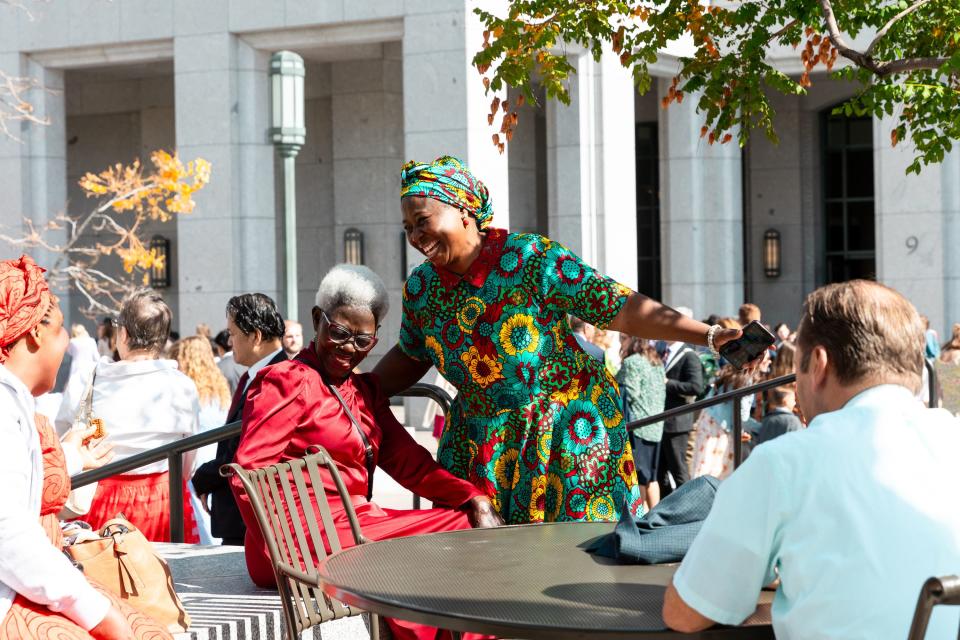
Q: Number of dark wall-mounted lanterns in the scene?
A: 3